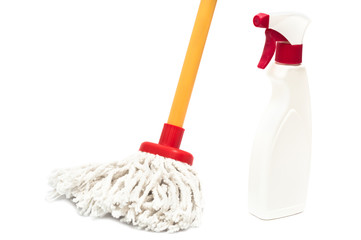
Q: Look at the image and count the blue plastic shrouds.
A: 0